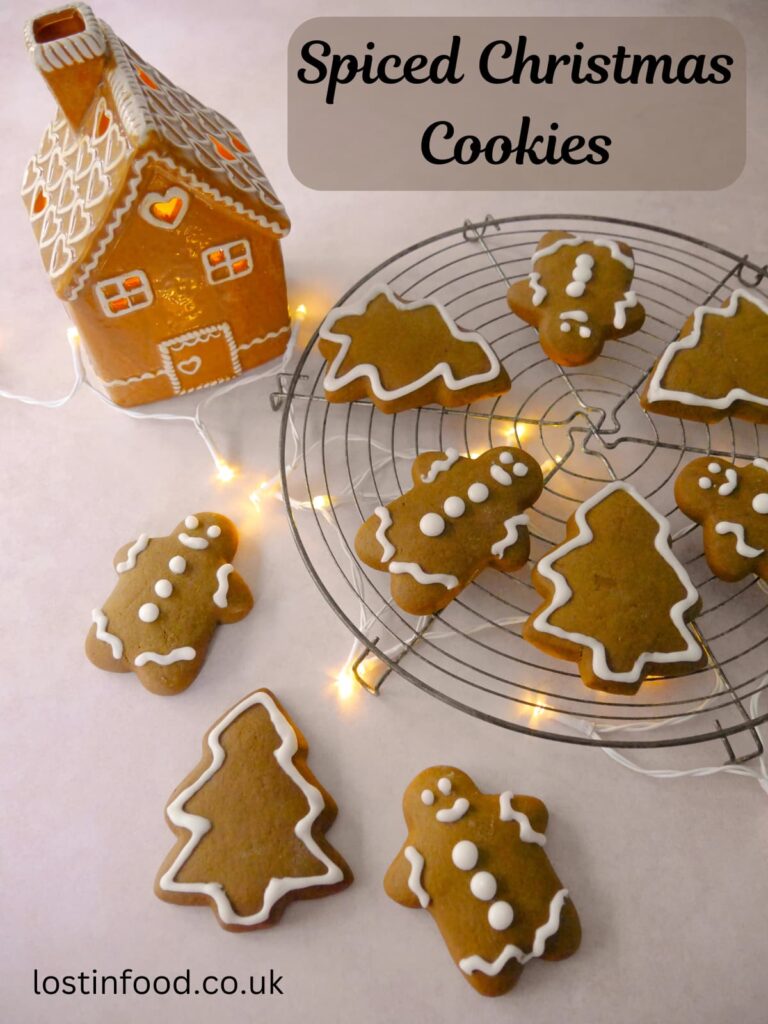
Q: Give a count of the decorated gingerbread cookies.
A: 9